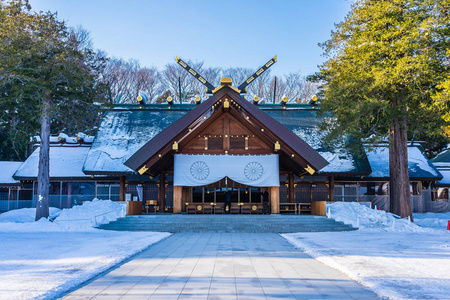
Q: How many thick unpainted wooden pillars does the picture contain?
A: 2